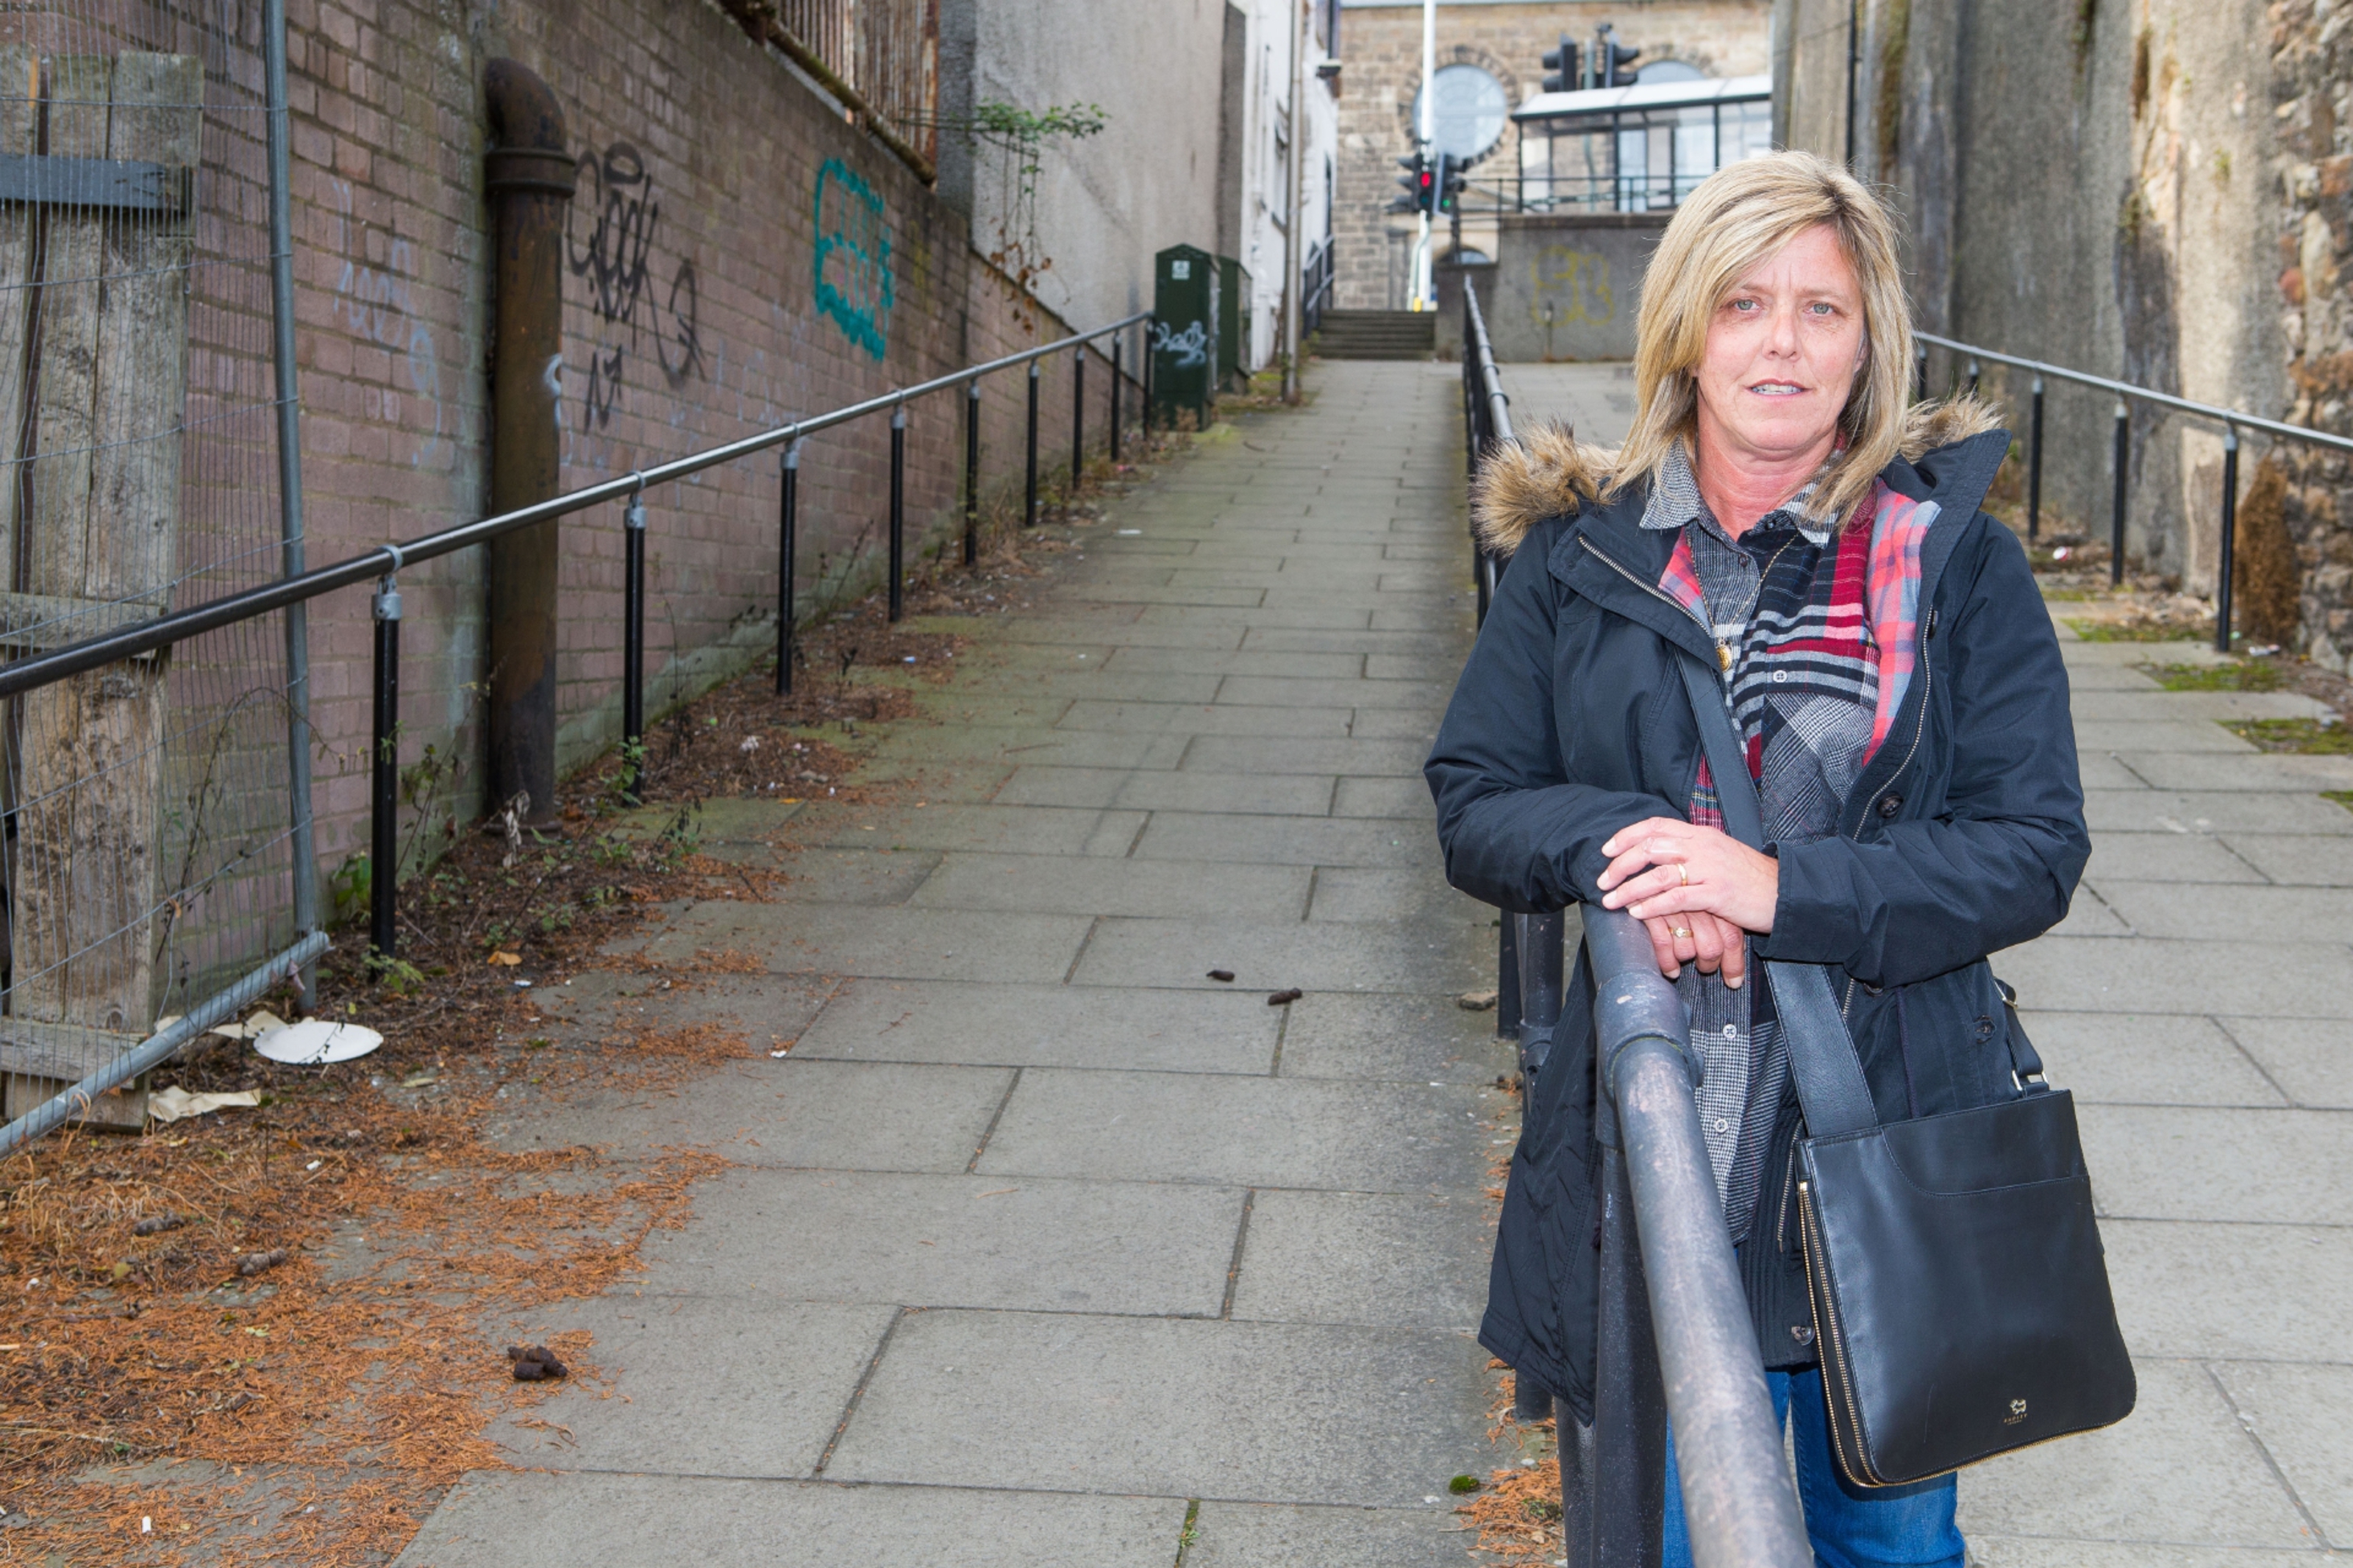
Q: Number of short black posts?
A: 14